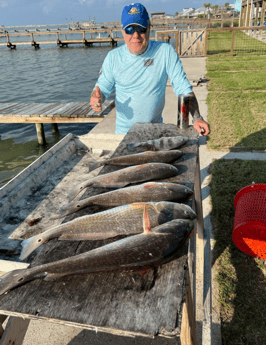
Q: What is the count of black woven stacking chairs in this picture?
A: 0